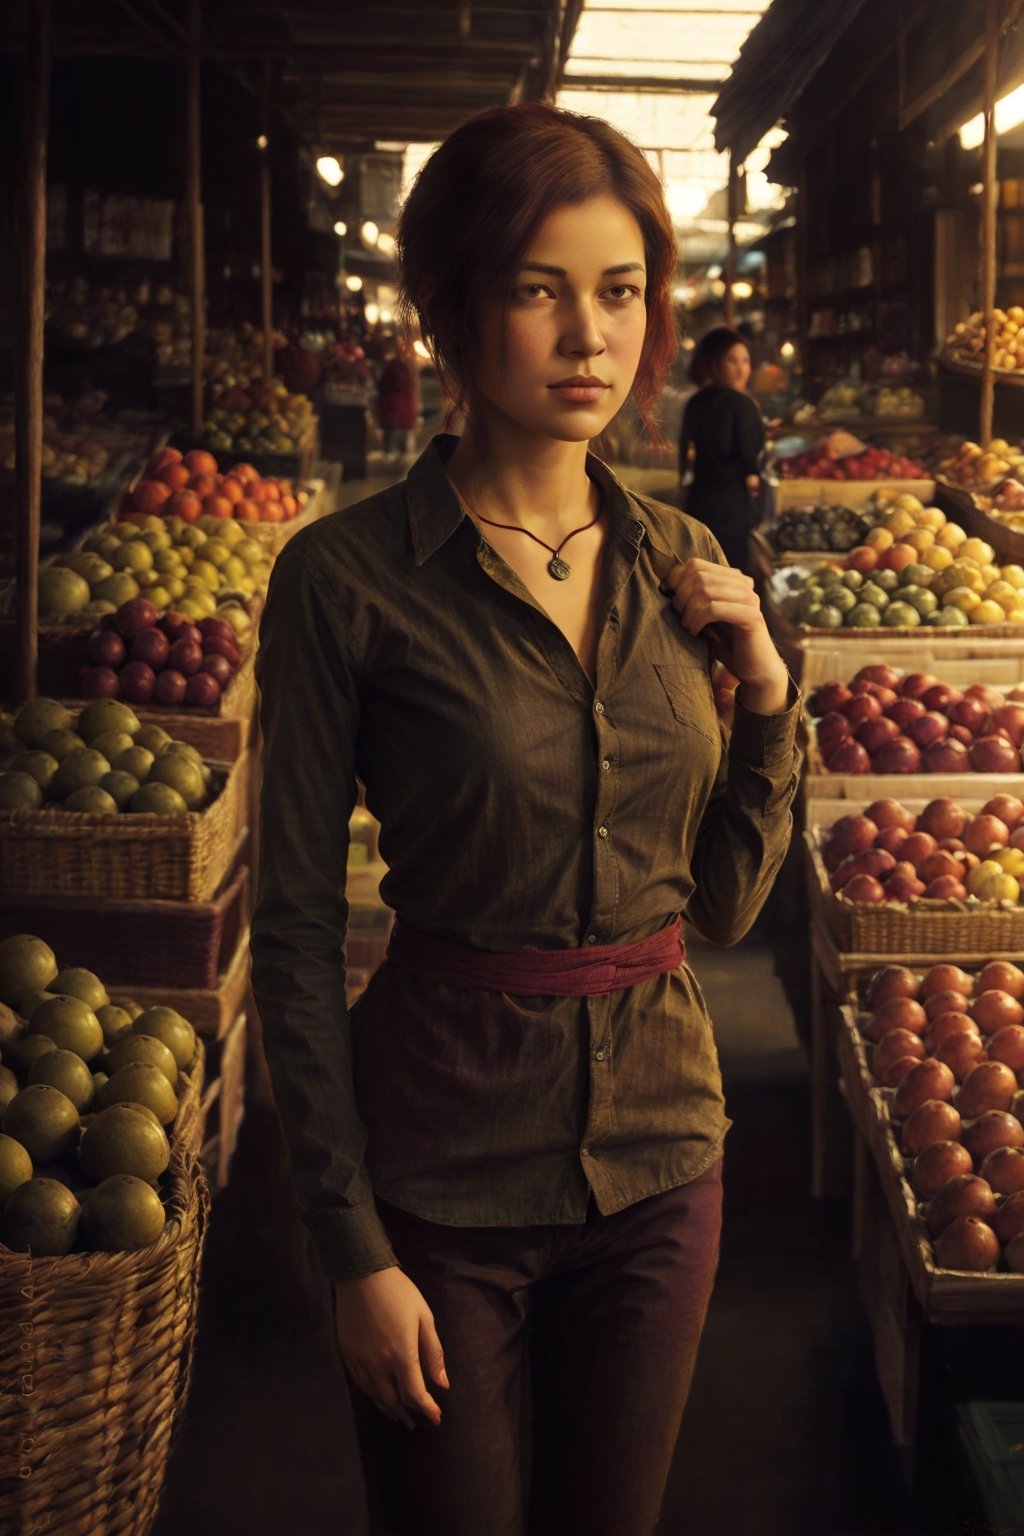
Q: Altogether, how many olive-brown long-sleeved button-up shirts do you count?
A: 1